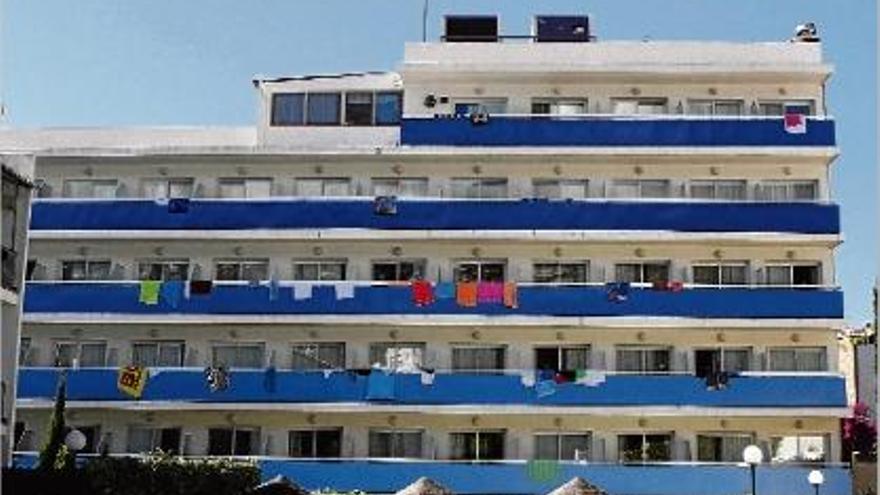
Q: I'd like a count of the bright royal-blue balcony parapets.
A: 5